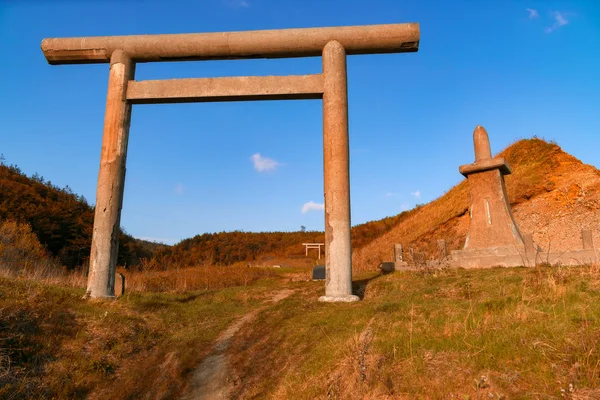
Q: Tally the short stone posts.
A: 4